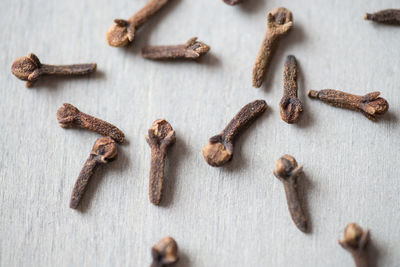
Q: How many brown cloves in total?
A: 15